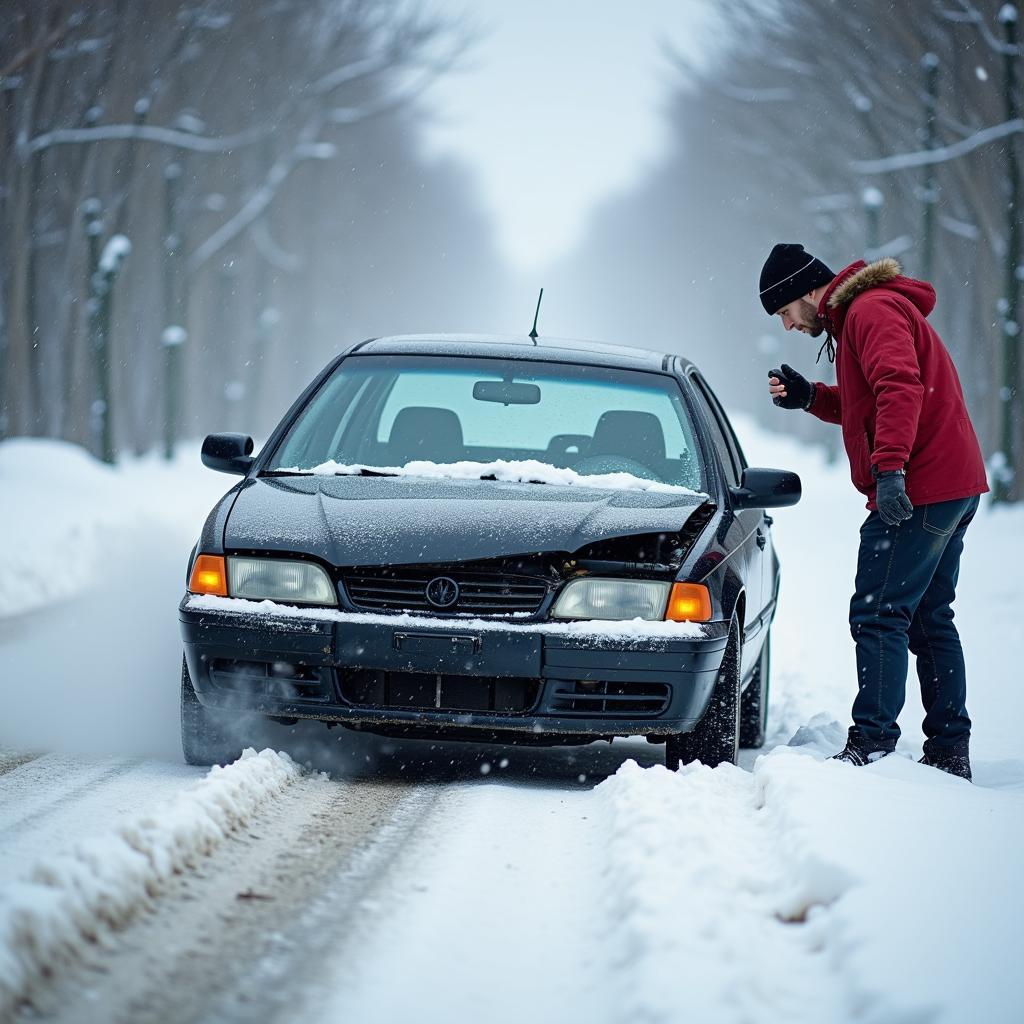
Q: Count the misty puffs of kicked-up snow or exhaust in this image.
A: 1